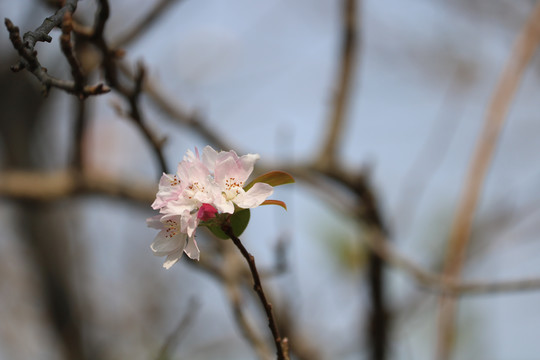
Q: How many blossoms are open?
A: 4